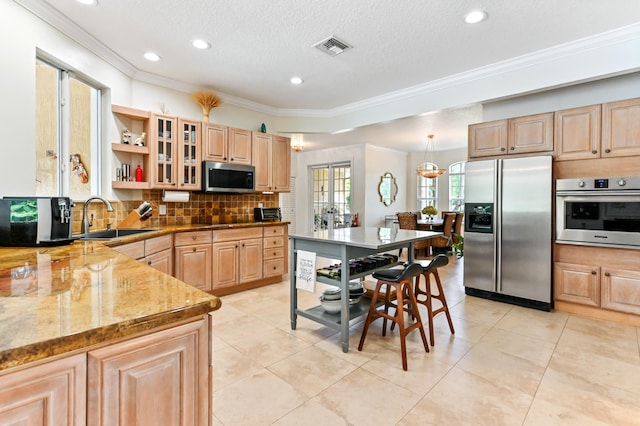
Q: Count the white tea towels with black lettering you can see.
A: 1